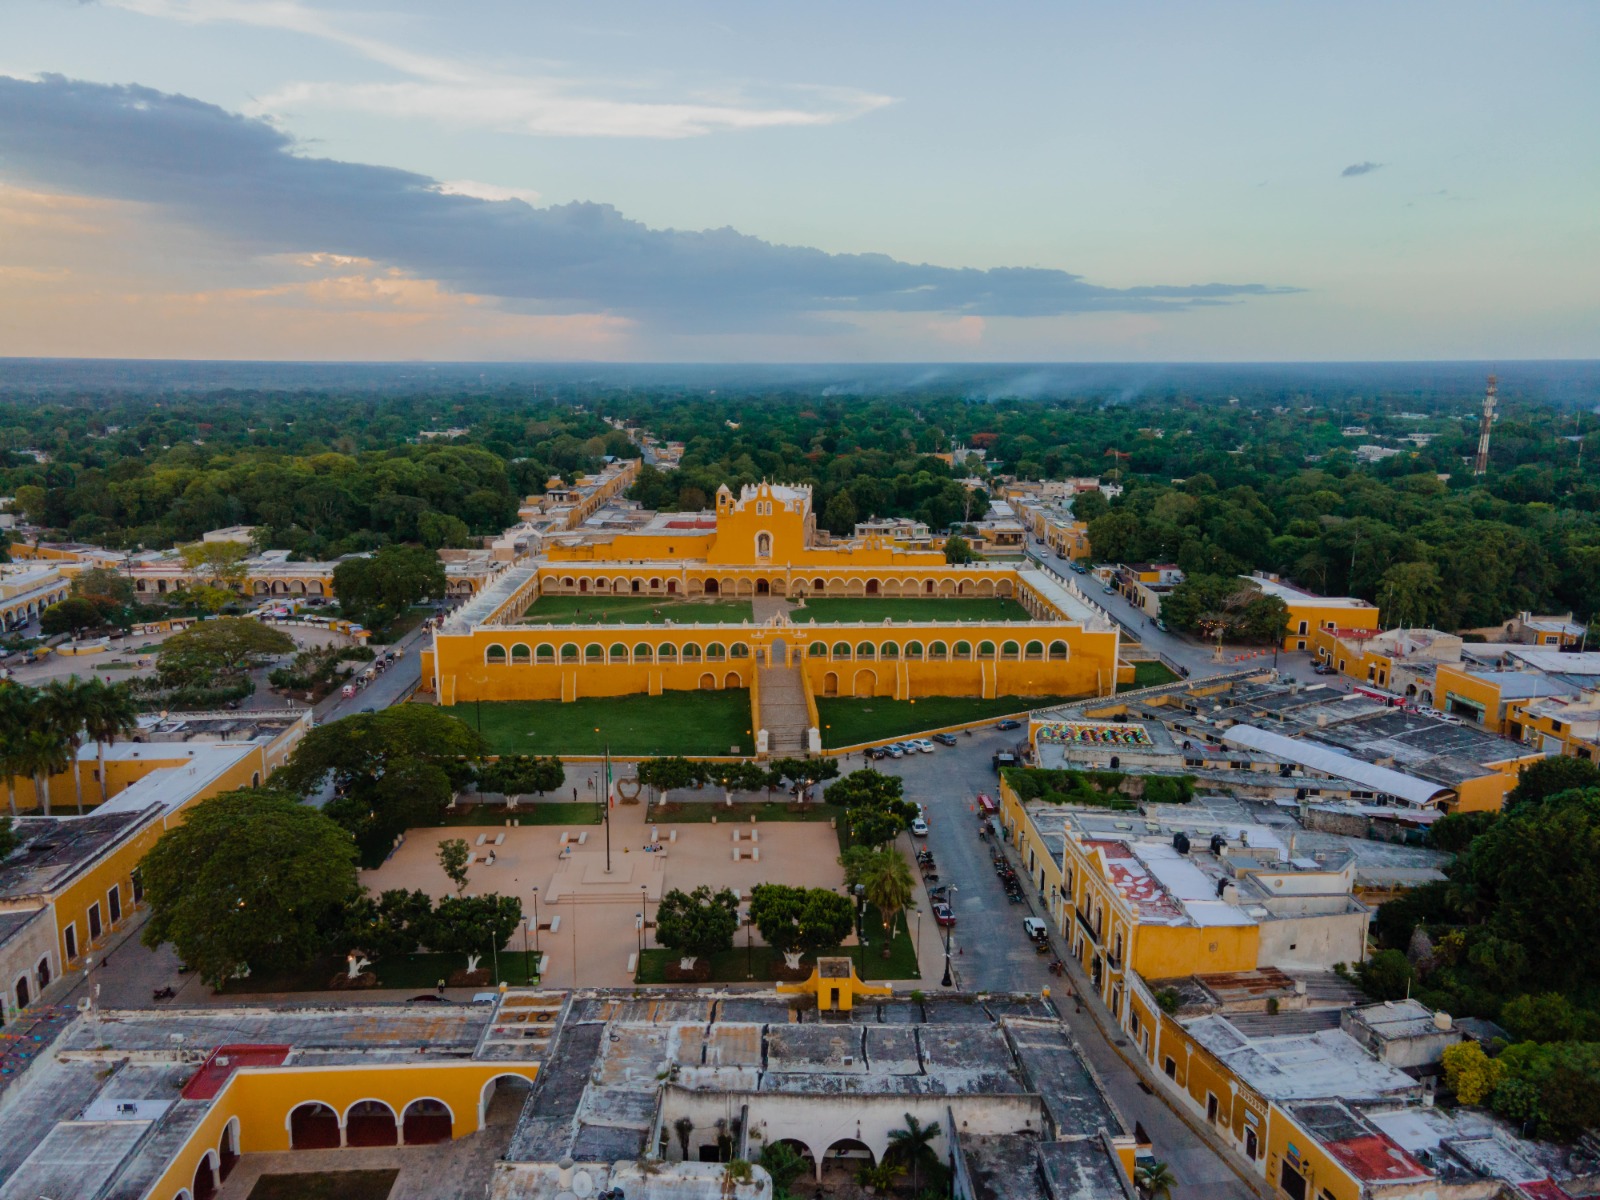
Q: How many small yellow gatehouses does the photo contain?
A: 1